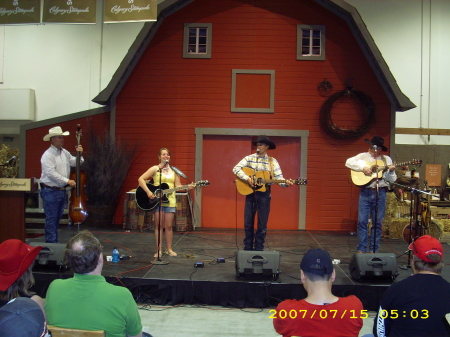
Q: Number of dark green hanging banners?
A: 3